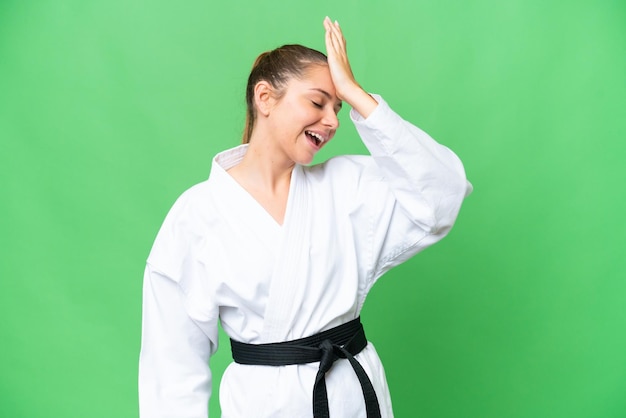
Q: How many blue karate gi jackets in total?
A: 0